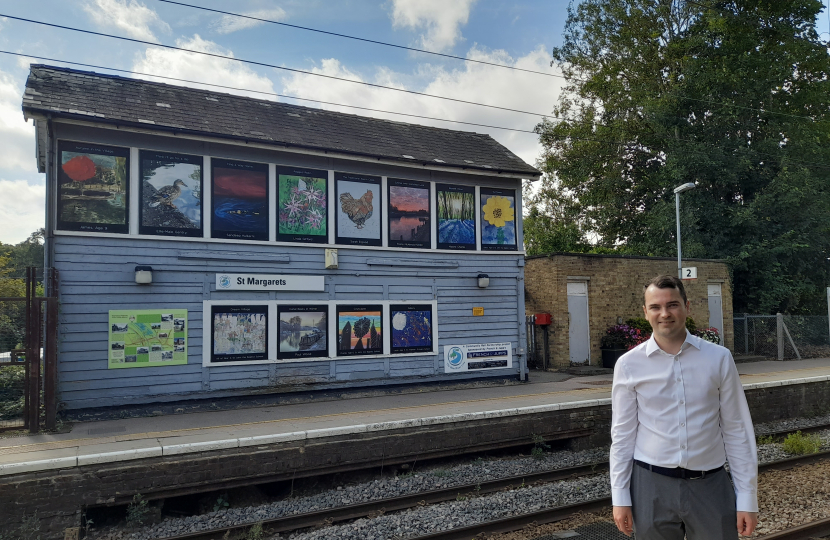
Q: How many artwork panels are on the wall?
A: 12